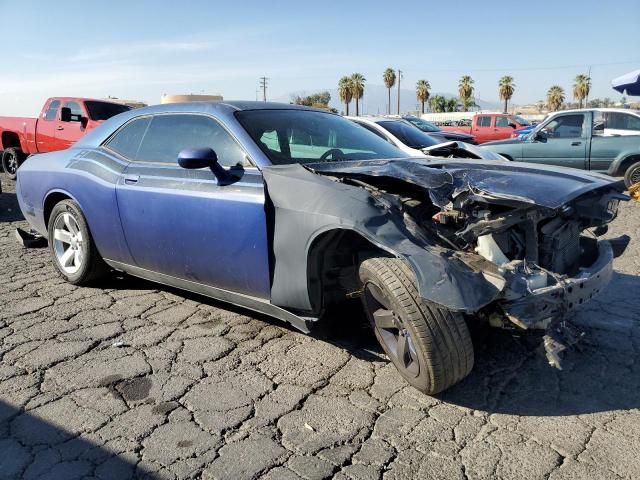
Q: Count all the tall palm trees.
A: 8